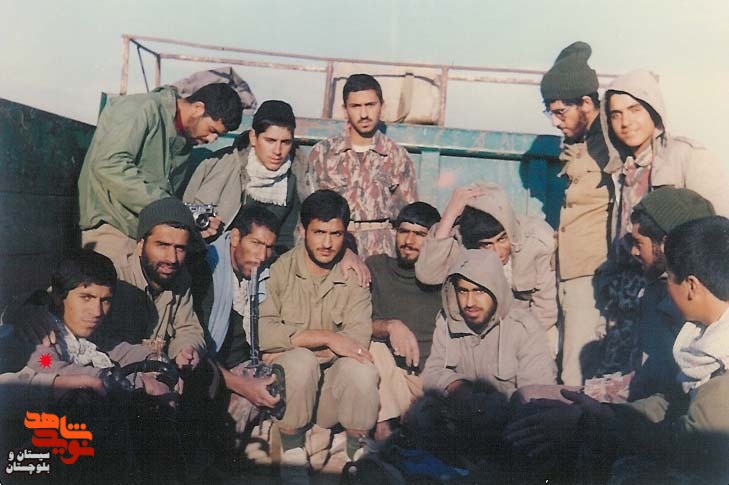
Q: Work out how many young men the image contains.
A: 14